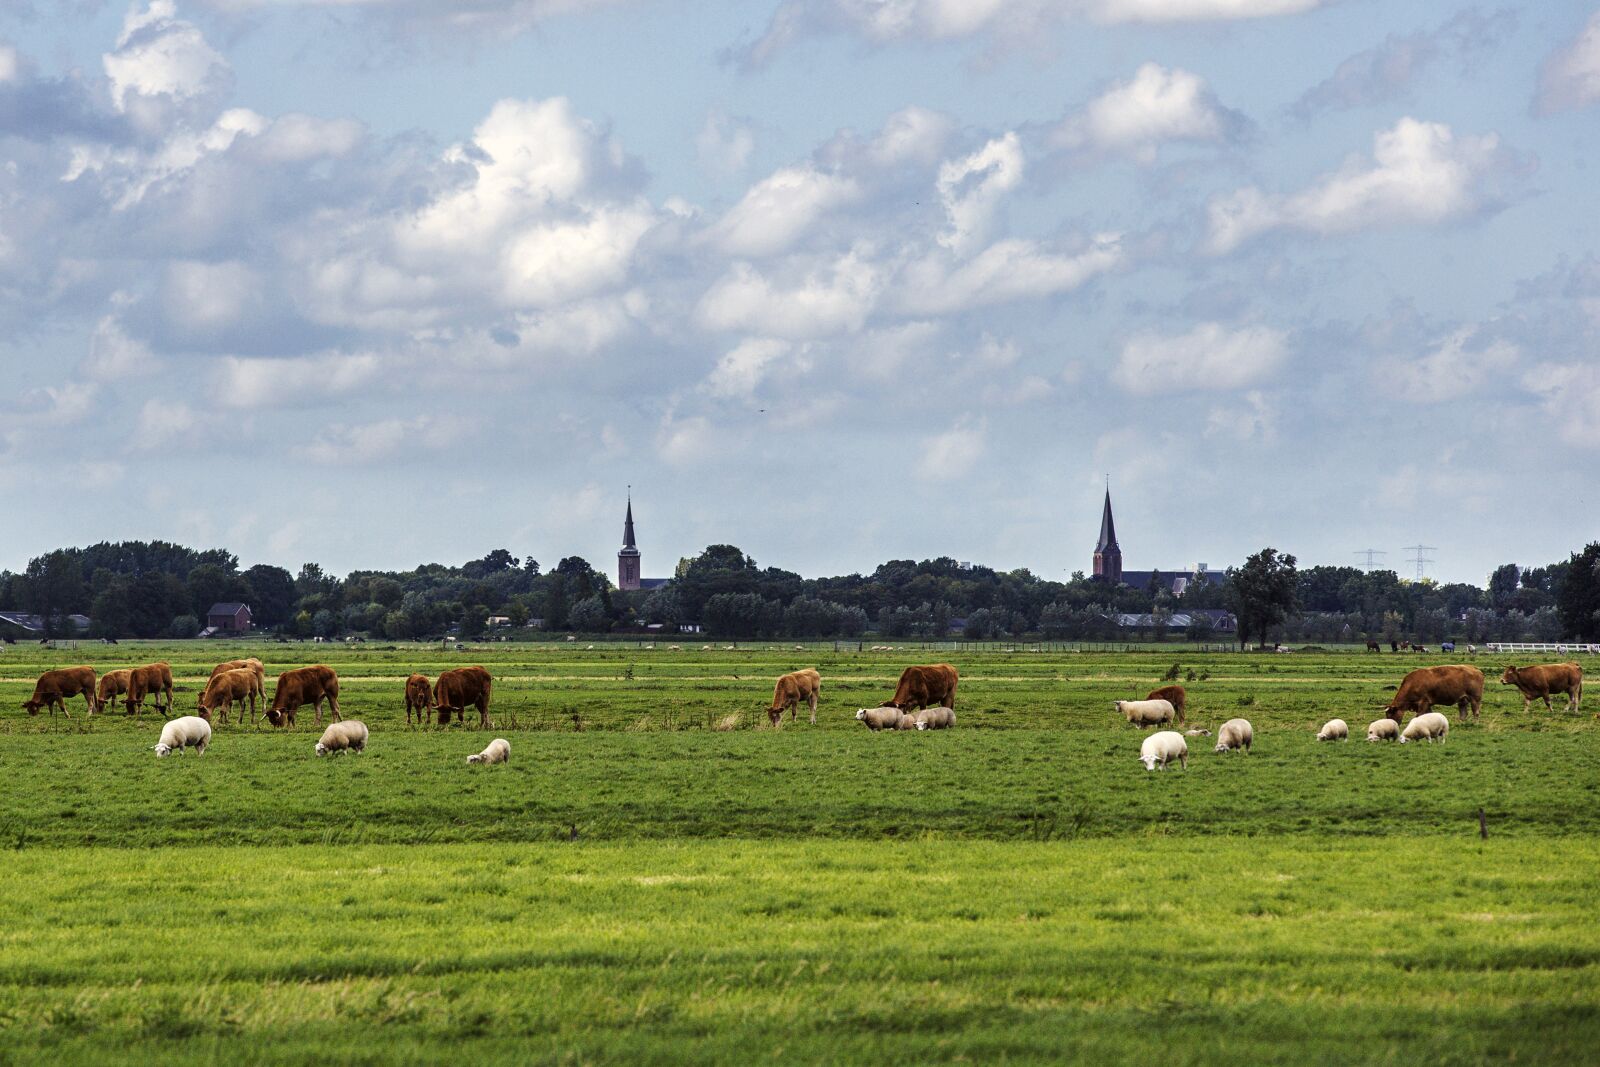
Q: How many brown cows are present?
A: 13